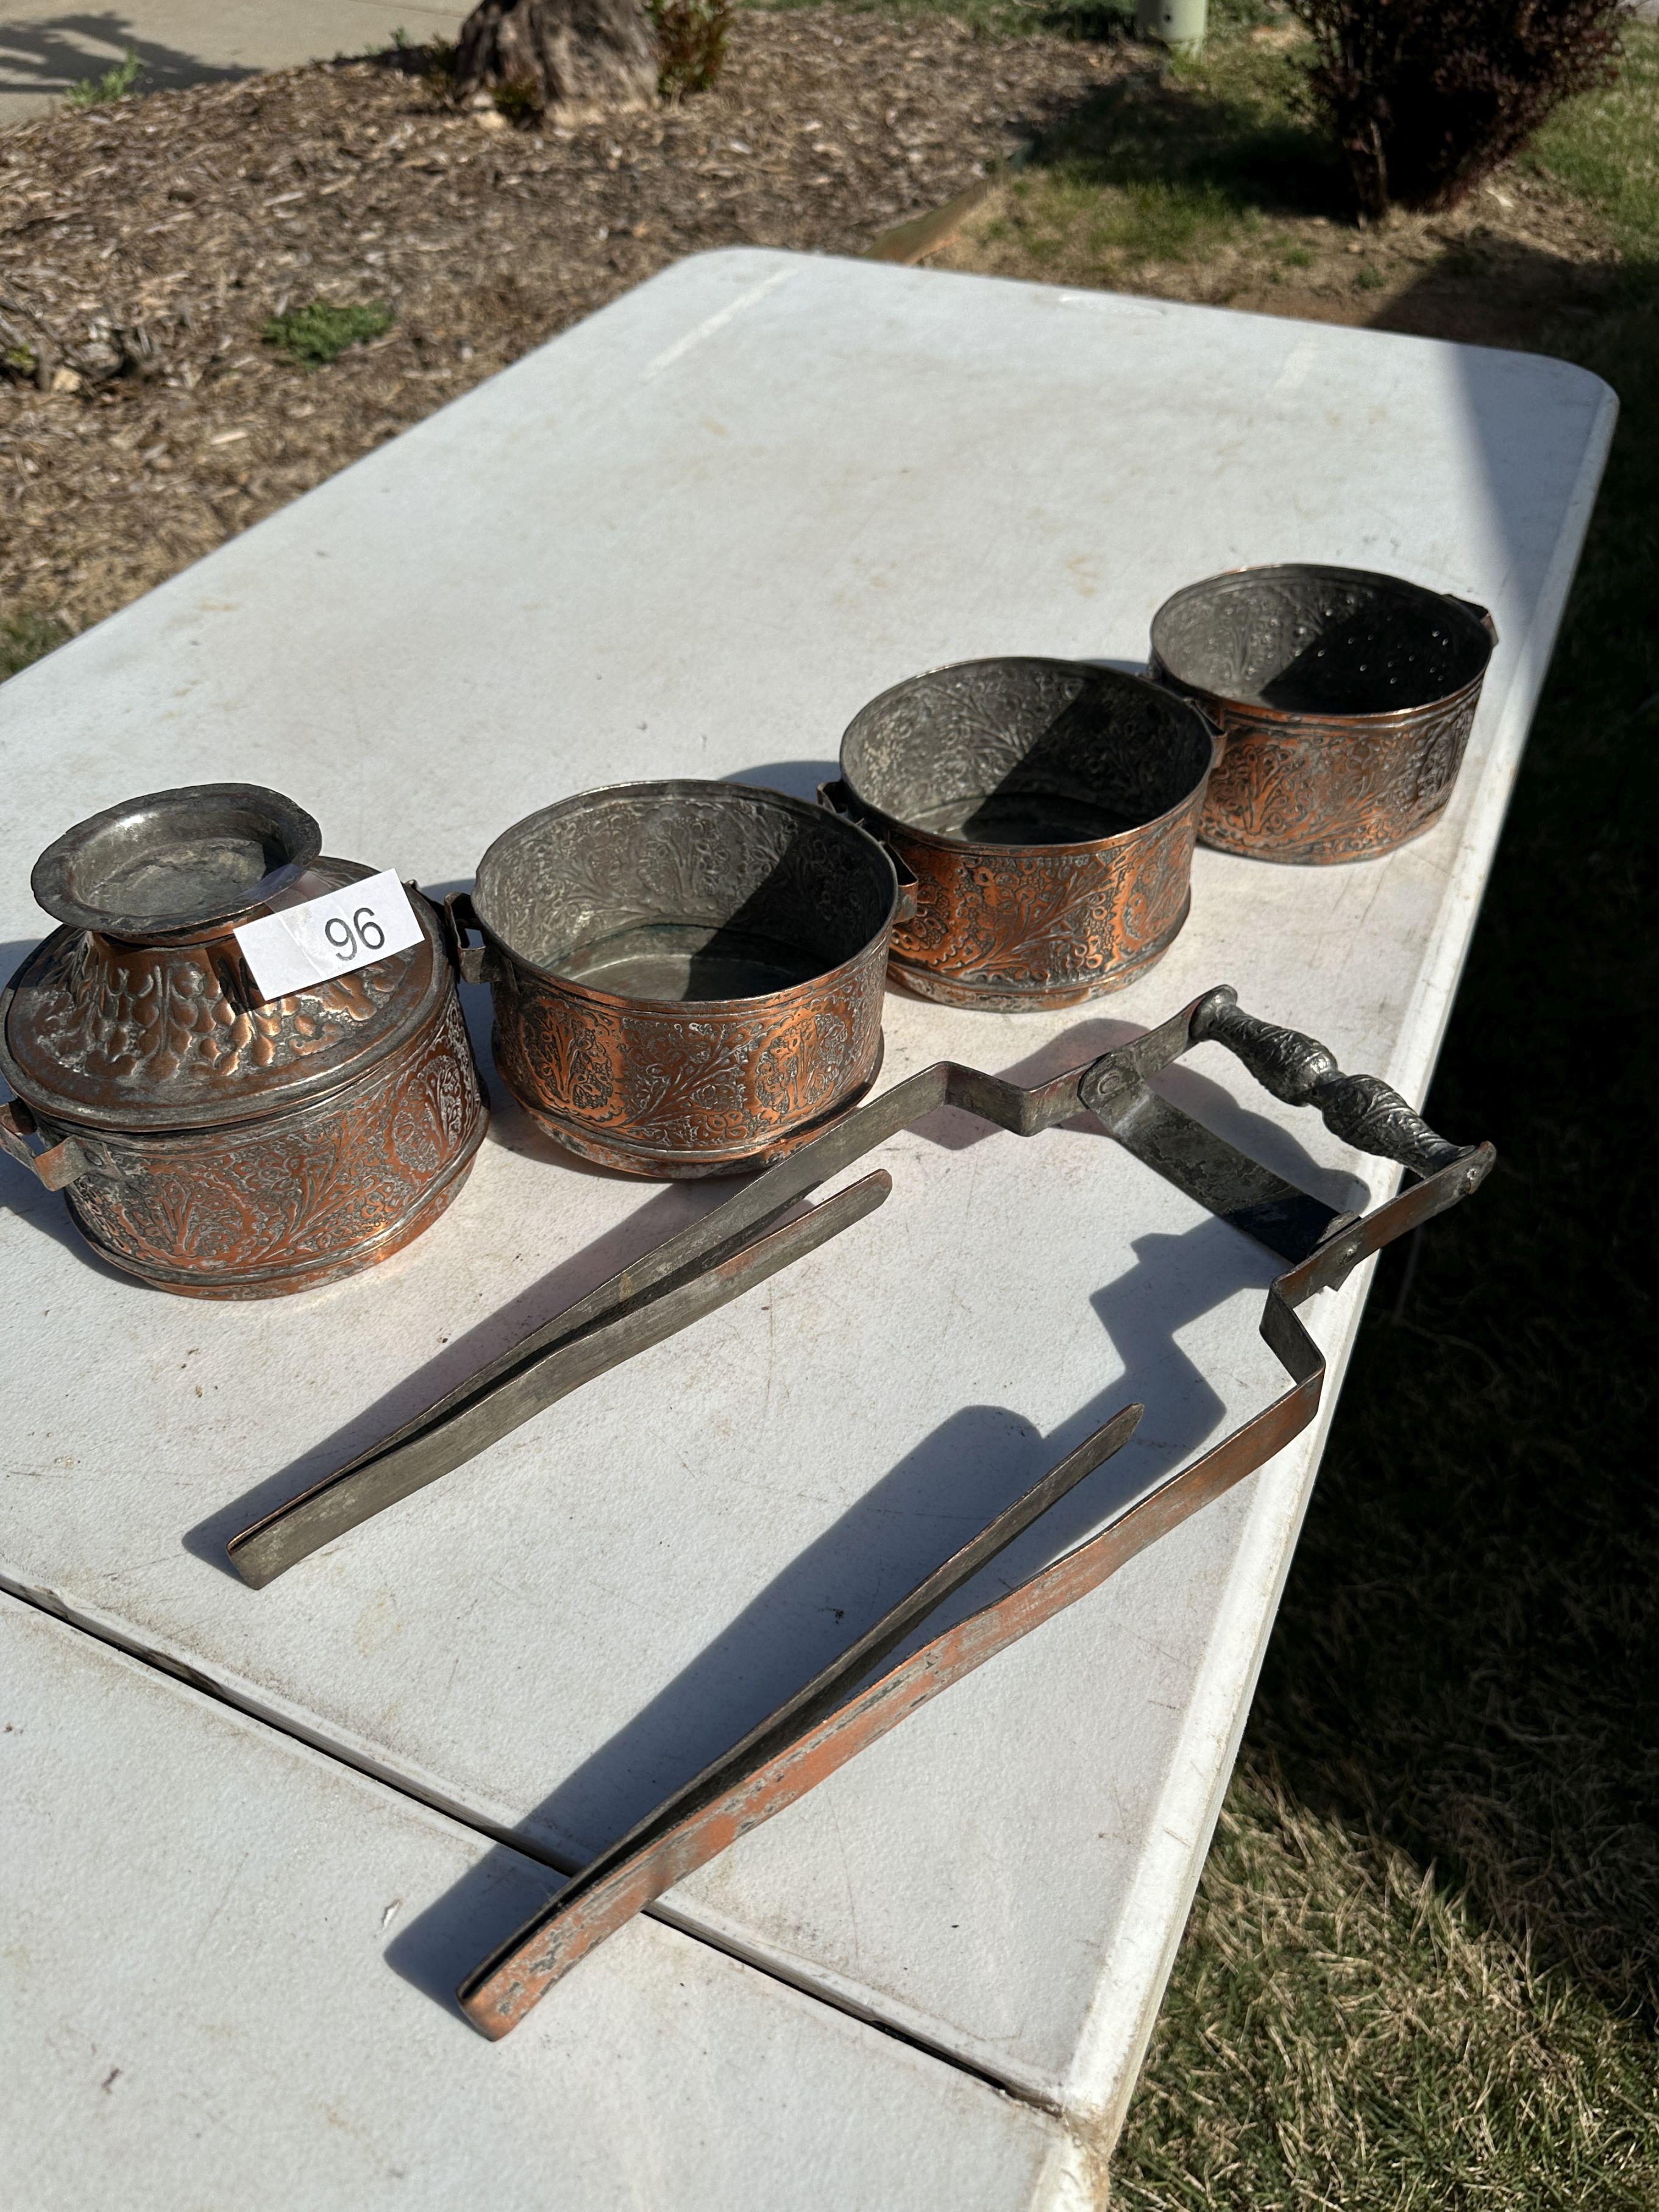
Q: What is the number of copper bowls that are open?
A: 3